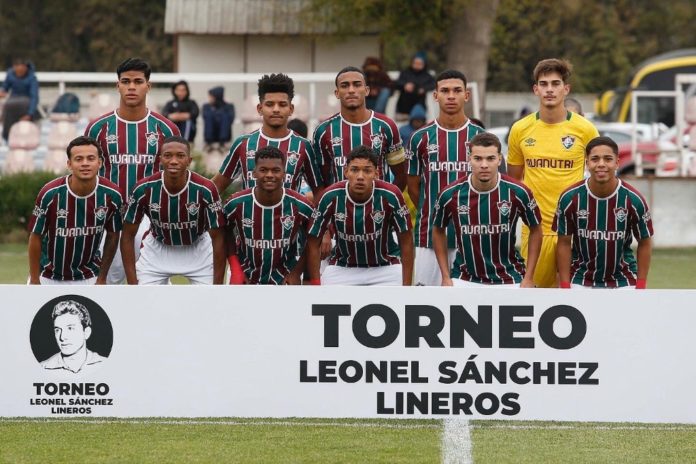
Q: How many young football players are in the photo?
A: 11